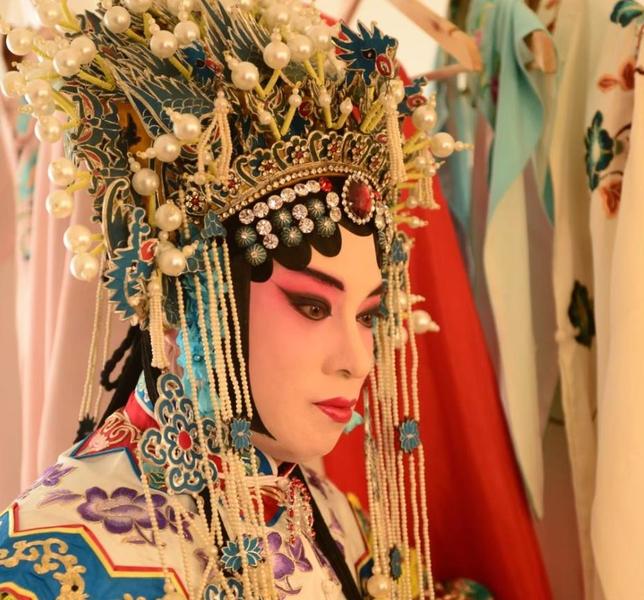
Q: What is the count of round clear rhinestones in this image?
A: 12